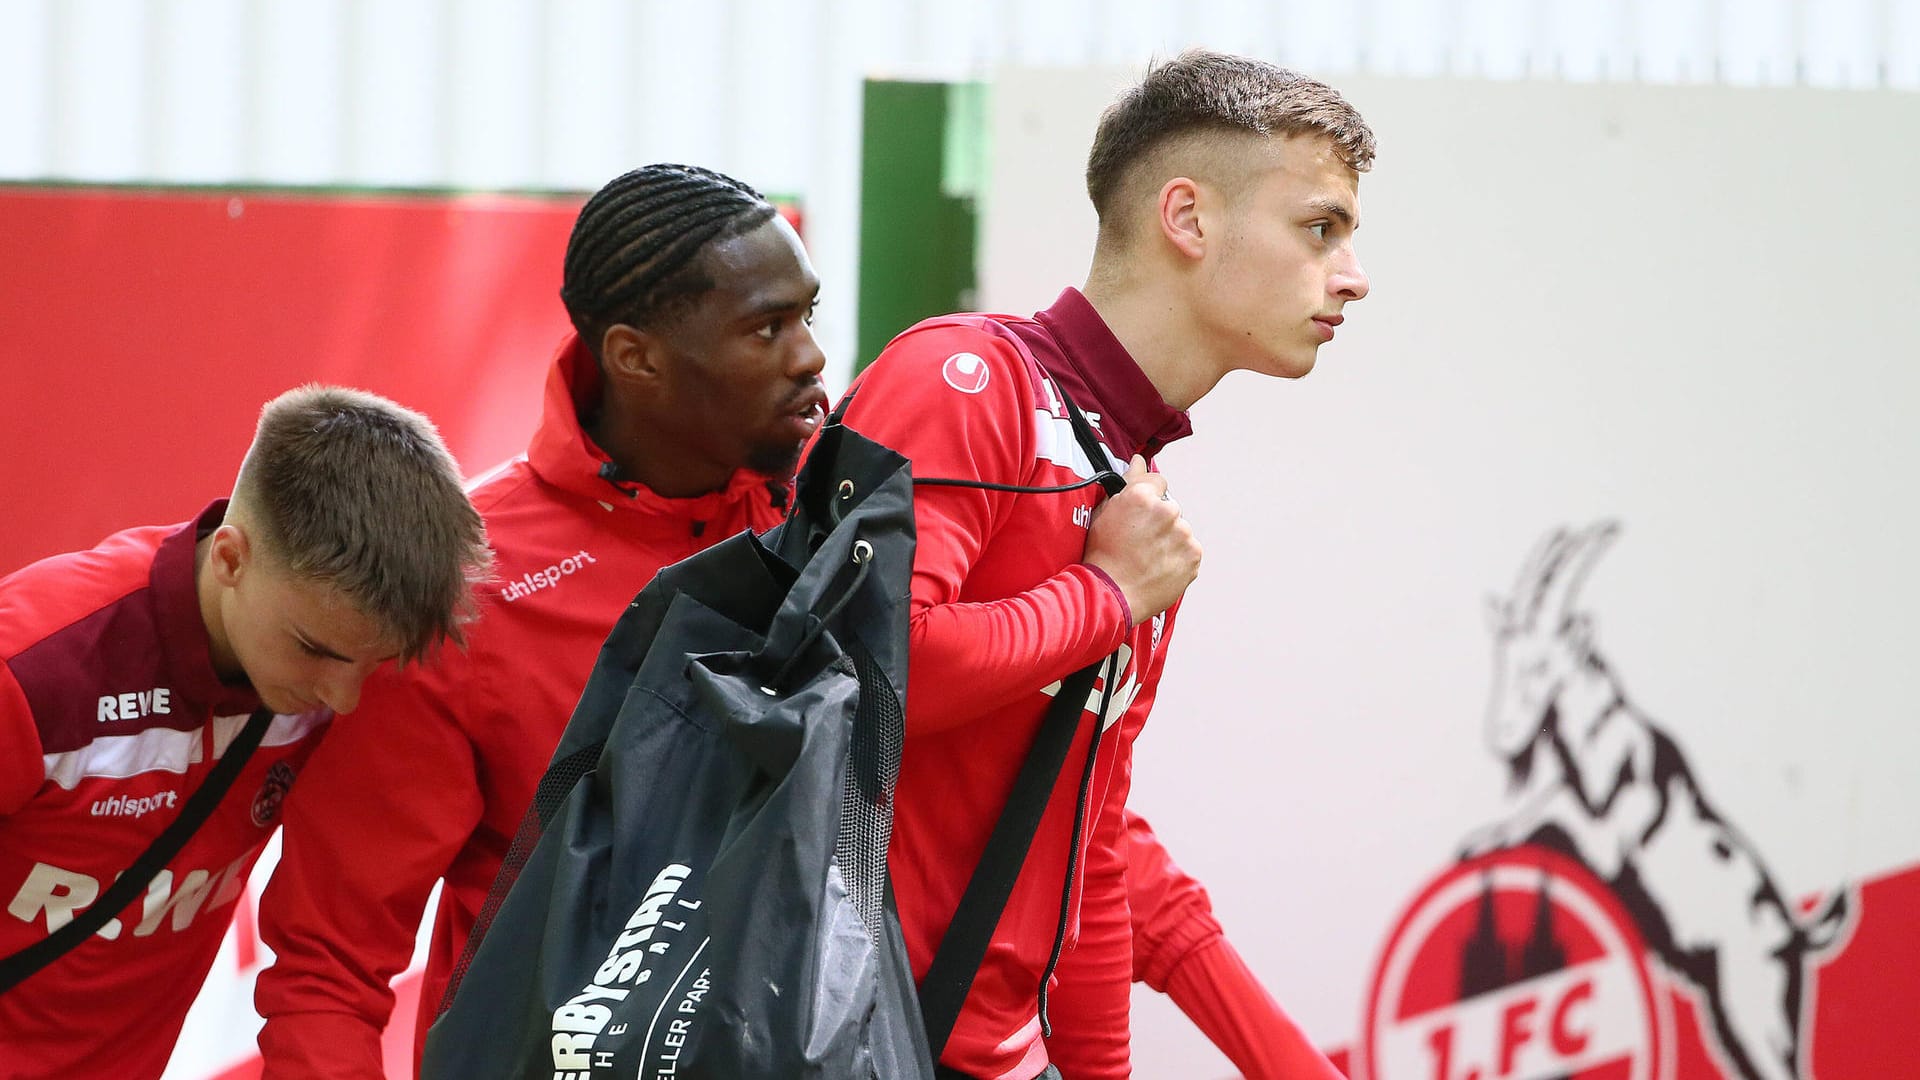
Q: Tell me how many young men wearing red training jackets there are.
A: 3